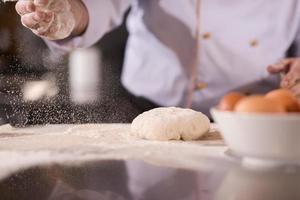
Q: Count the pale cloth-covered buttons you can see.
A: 0